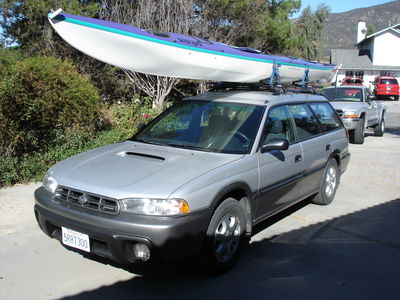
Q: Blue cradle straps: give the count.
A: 2